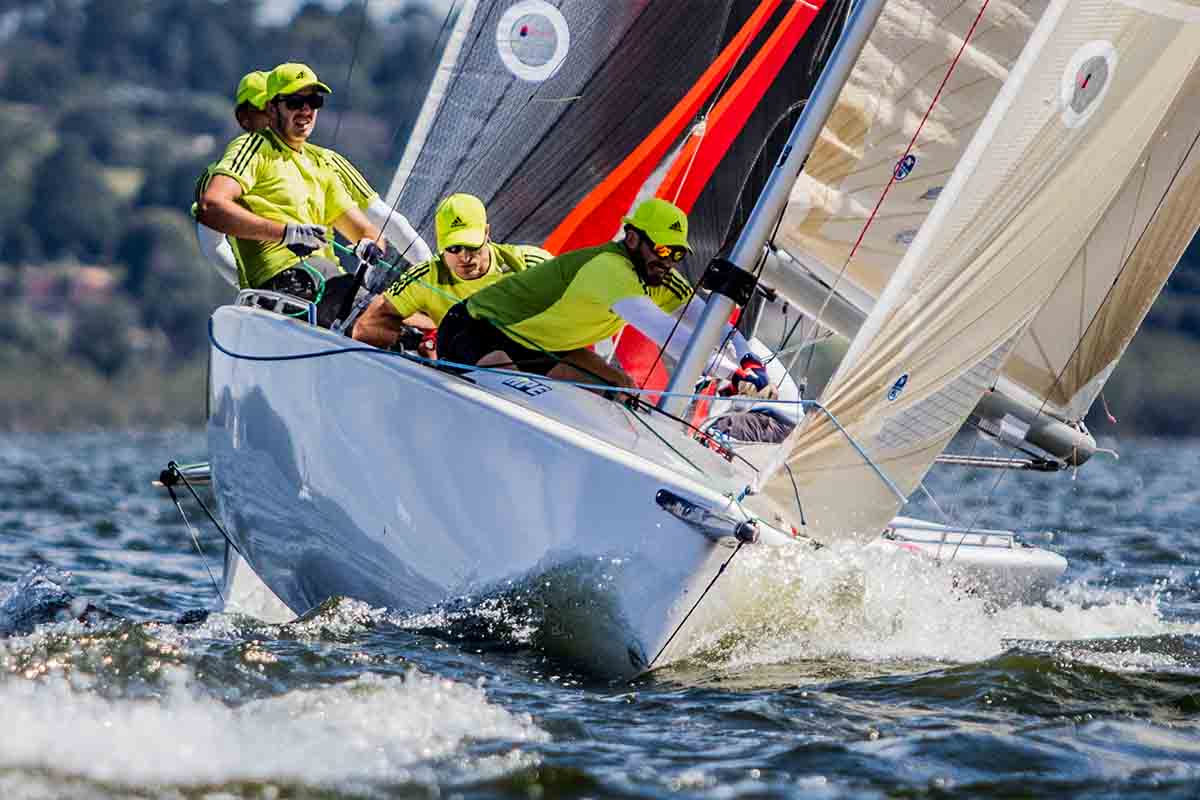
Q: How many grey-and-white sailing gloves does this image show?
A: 2